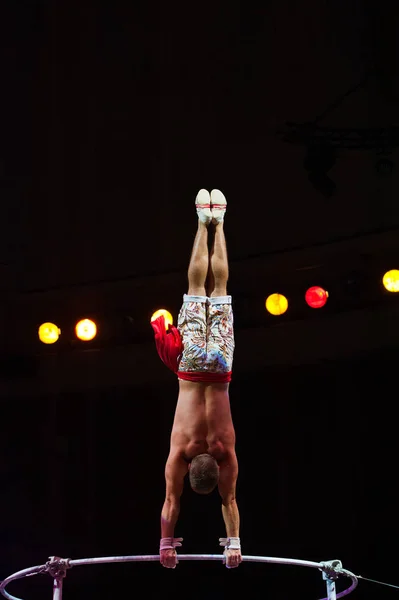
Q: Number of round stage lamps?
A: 6